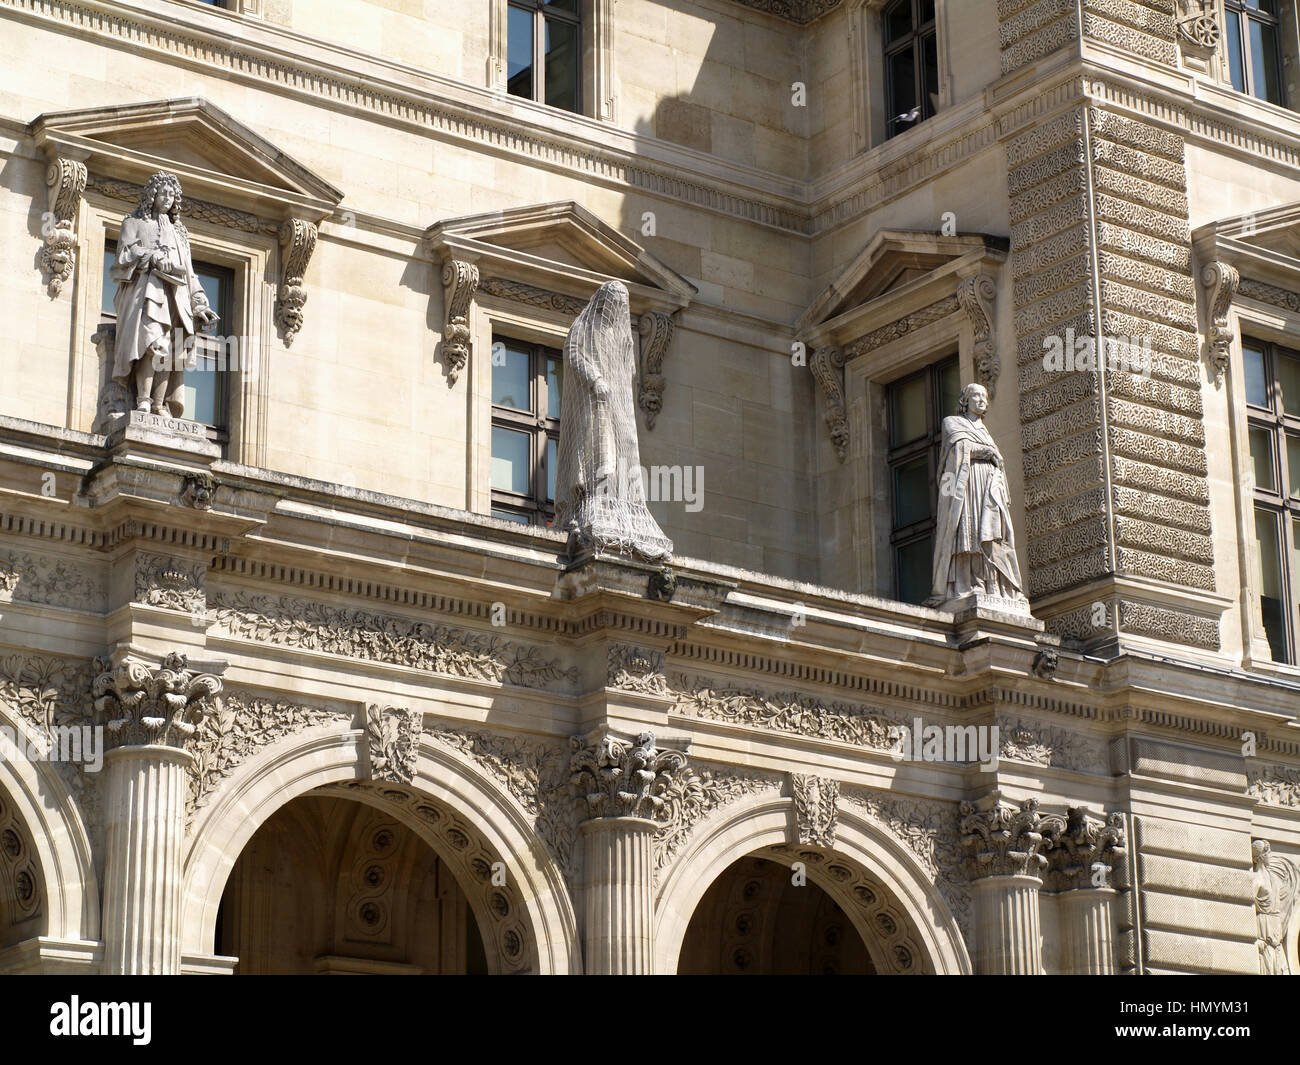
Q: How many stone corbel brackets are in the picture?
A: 7